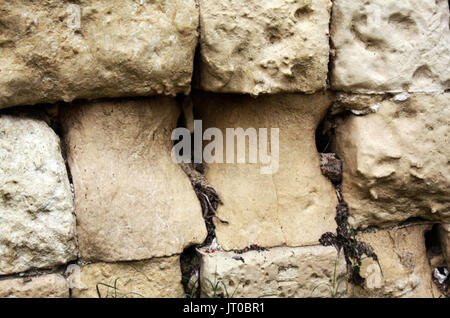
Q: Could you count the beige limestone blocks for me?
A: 11